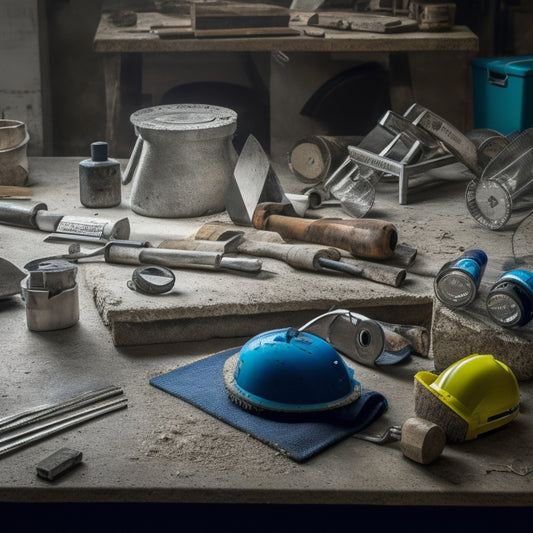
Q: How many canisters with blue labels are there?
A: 2